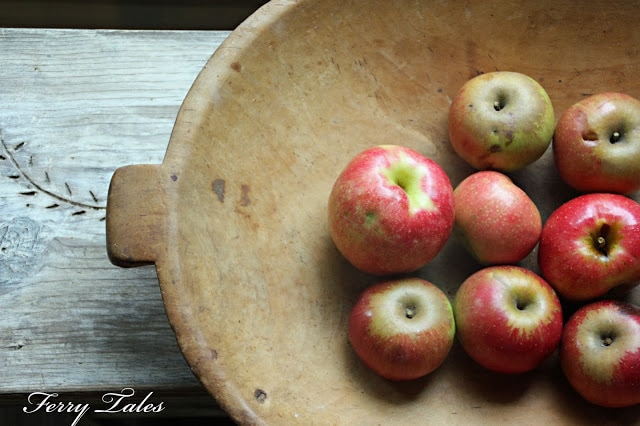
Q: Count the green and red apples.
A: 8